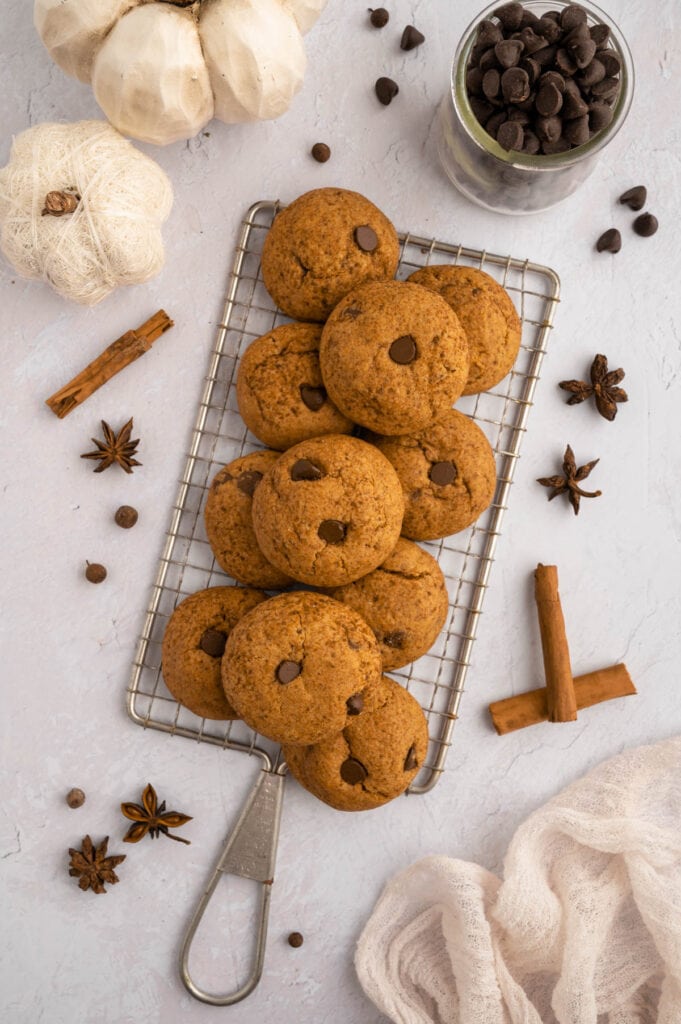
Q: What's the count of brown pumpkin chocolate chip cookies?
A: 11